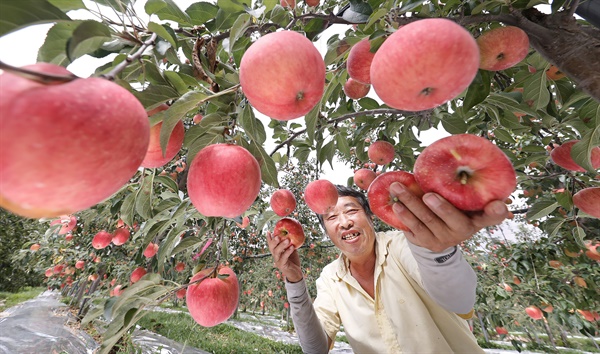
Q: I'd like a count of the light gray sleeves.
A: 2